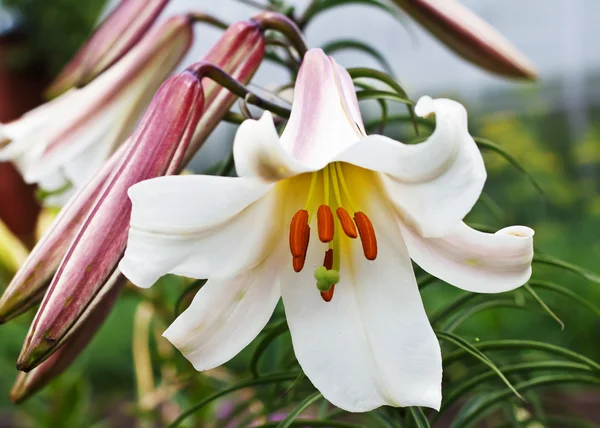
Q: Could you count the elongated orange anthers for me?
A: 6